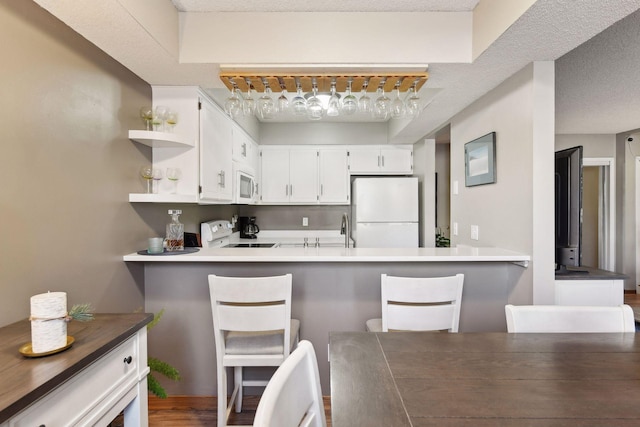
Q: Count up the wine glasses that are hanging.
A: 12